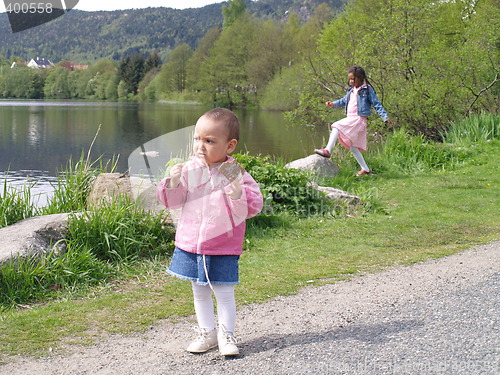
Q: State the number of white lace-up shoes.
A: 2